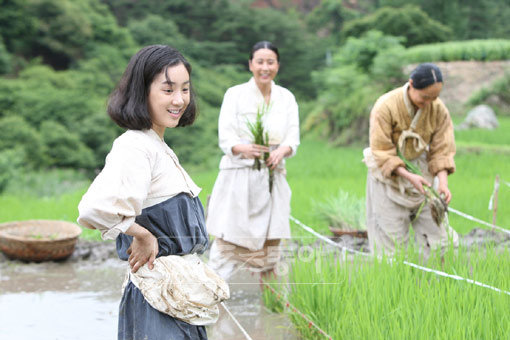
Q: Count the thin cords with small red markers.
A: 1